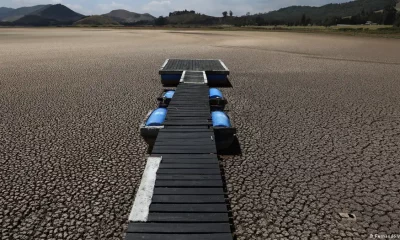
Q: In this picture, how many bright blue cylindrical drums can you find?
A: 4